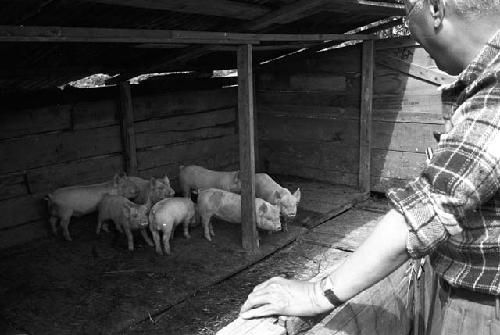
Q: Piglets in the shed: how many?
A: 7